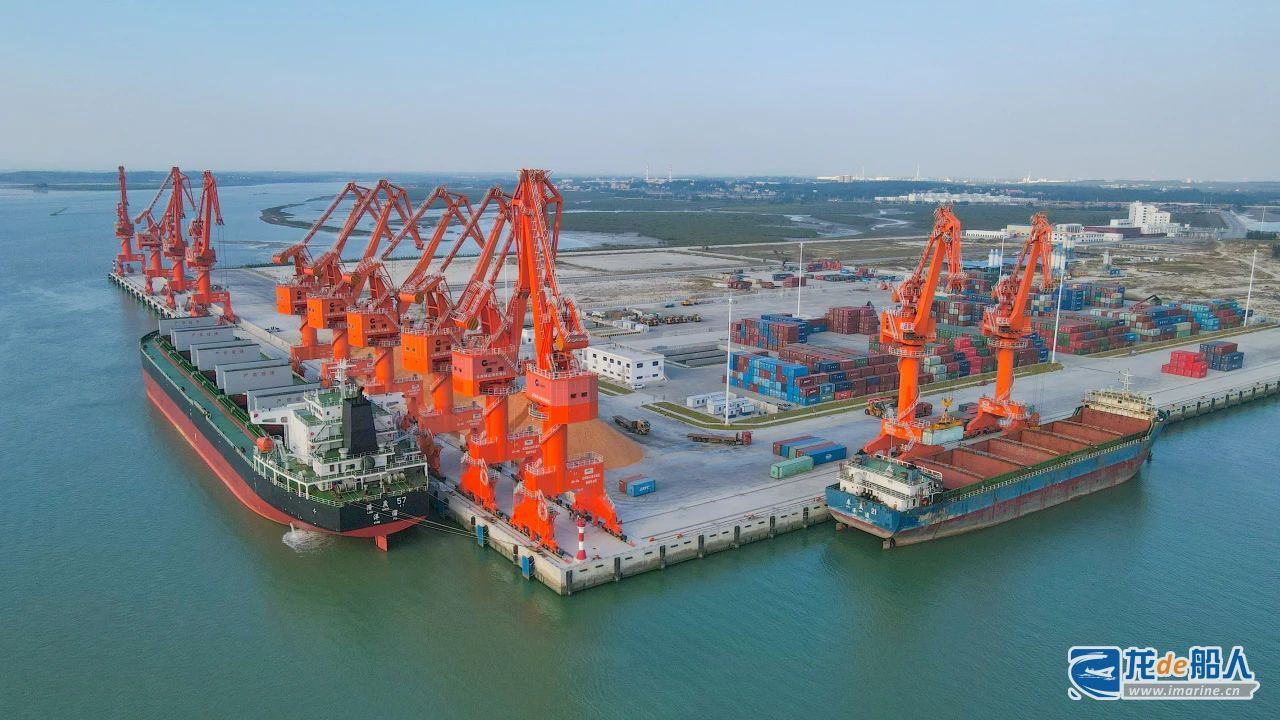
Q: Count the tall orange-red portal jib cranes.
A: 12